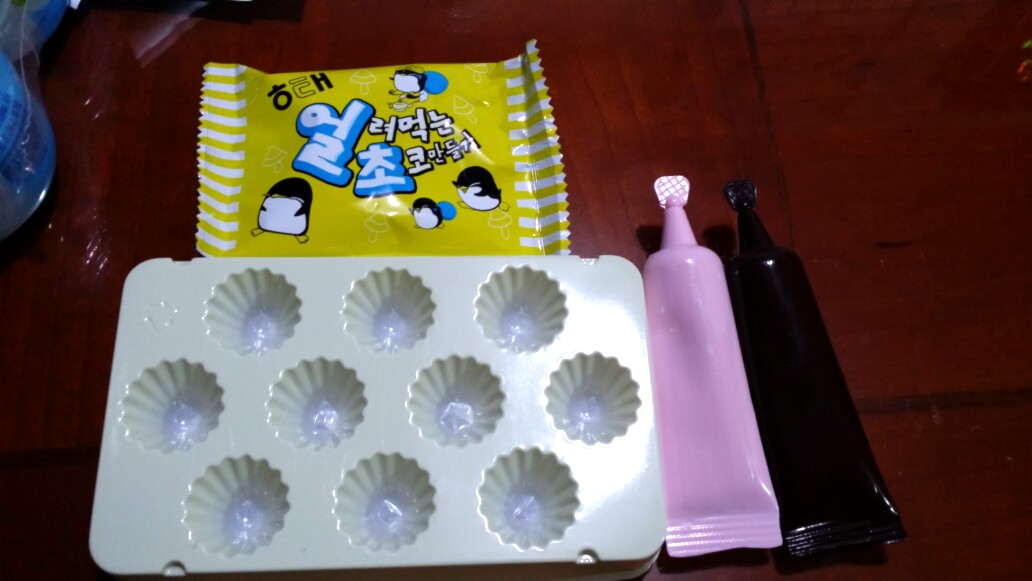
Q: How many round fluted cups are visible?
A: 10